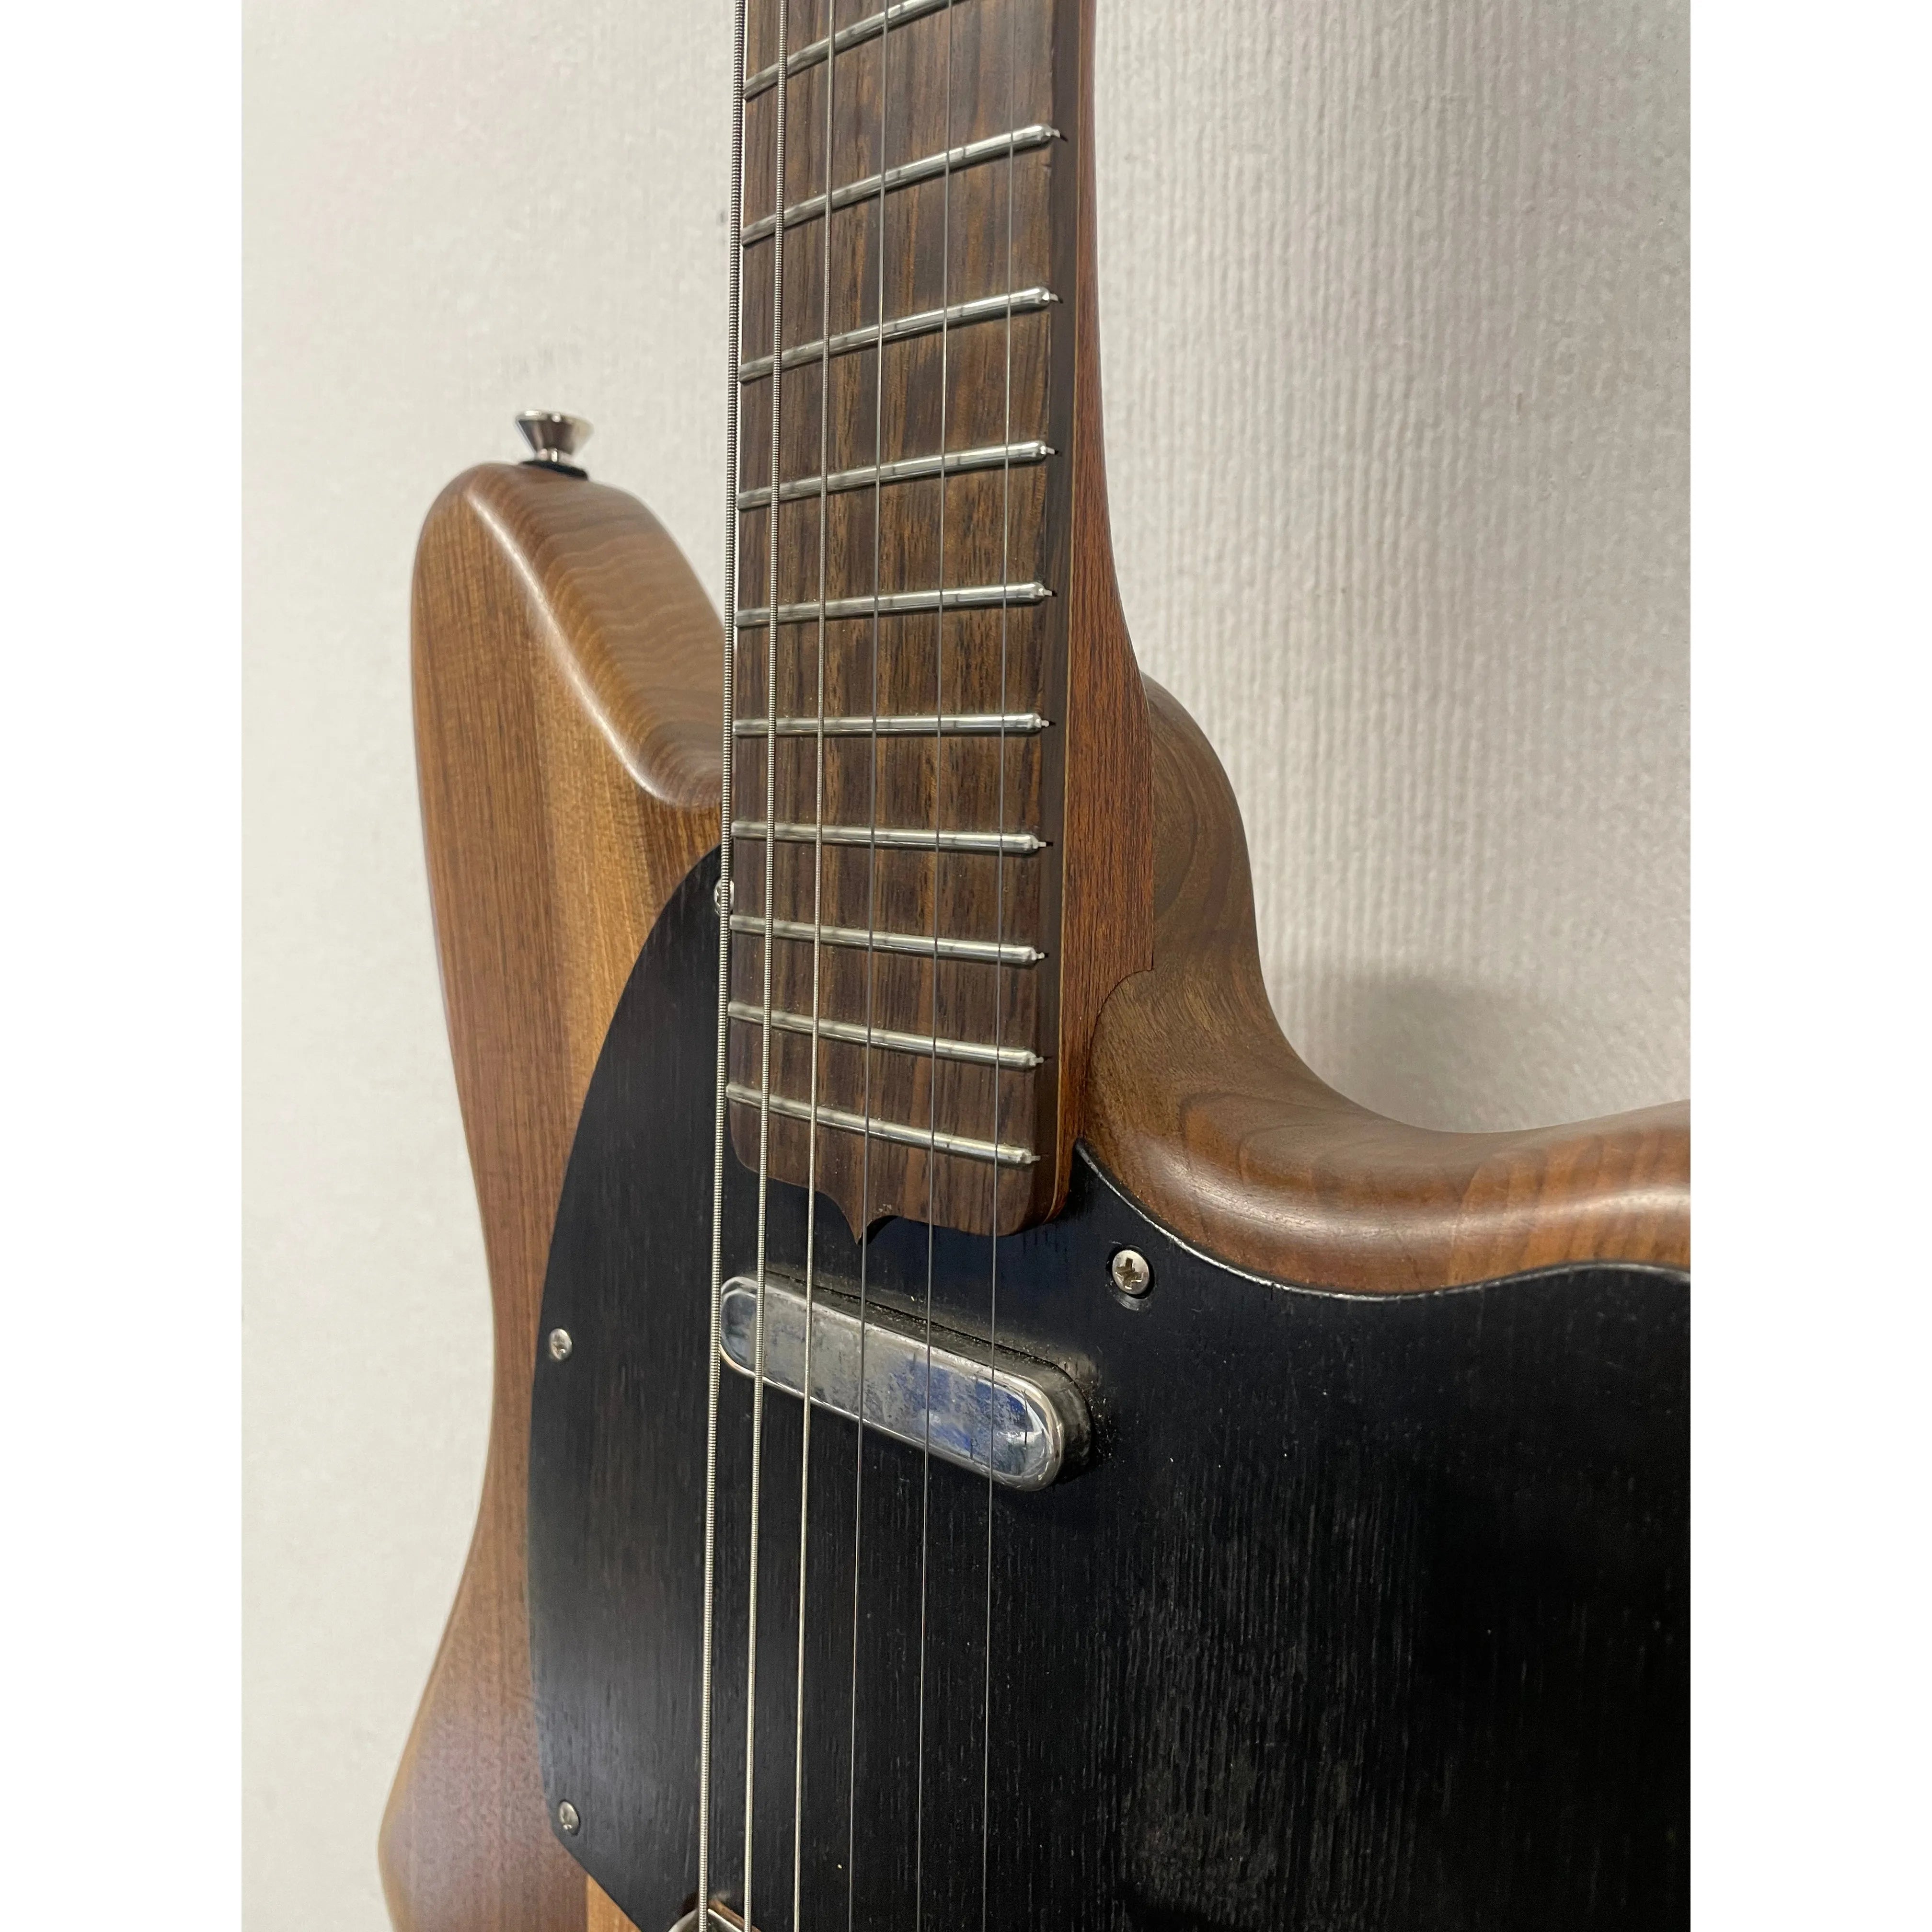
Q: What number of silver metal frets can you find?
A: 10